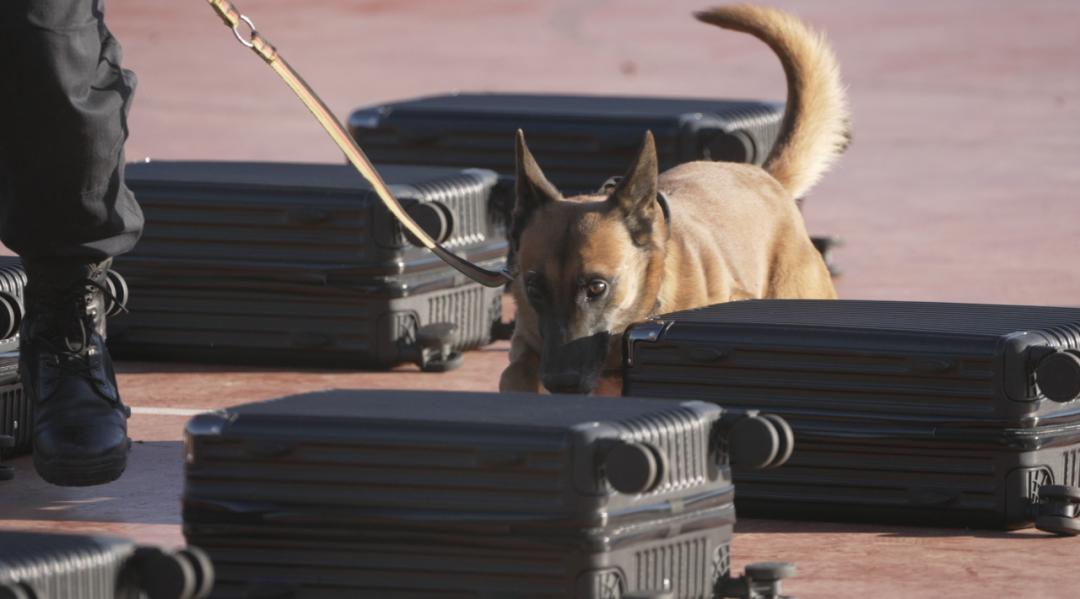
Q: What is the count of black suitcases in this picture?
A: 6